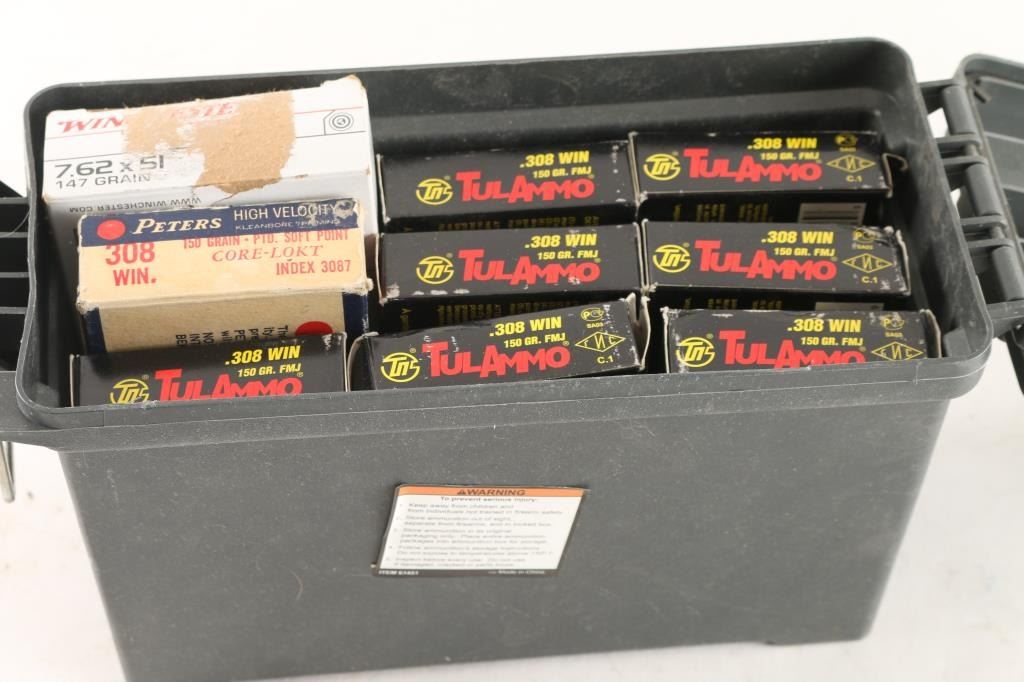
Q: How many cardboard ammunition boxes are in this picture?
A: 9